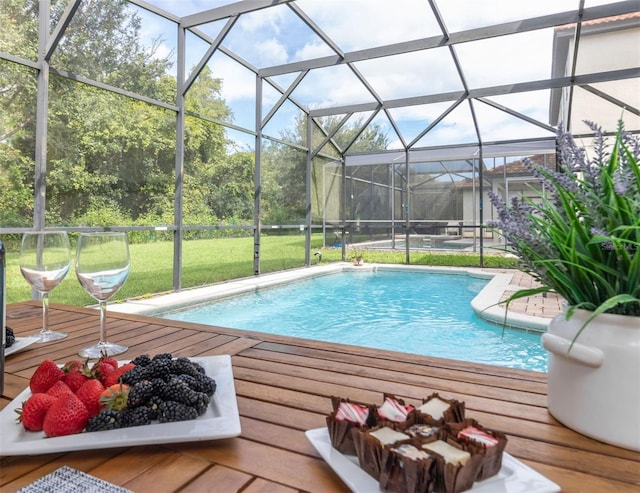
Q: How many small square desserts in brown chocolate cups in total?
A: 8